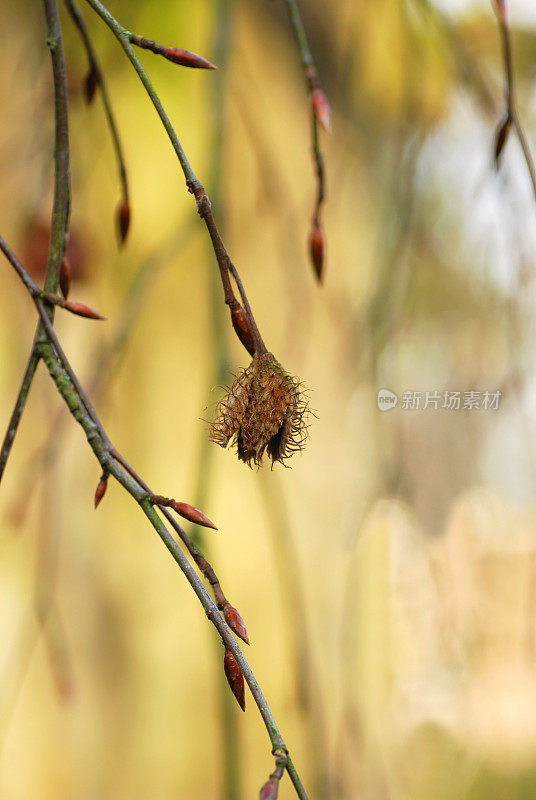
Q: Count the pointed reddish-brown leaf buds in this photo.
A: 15